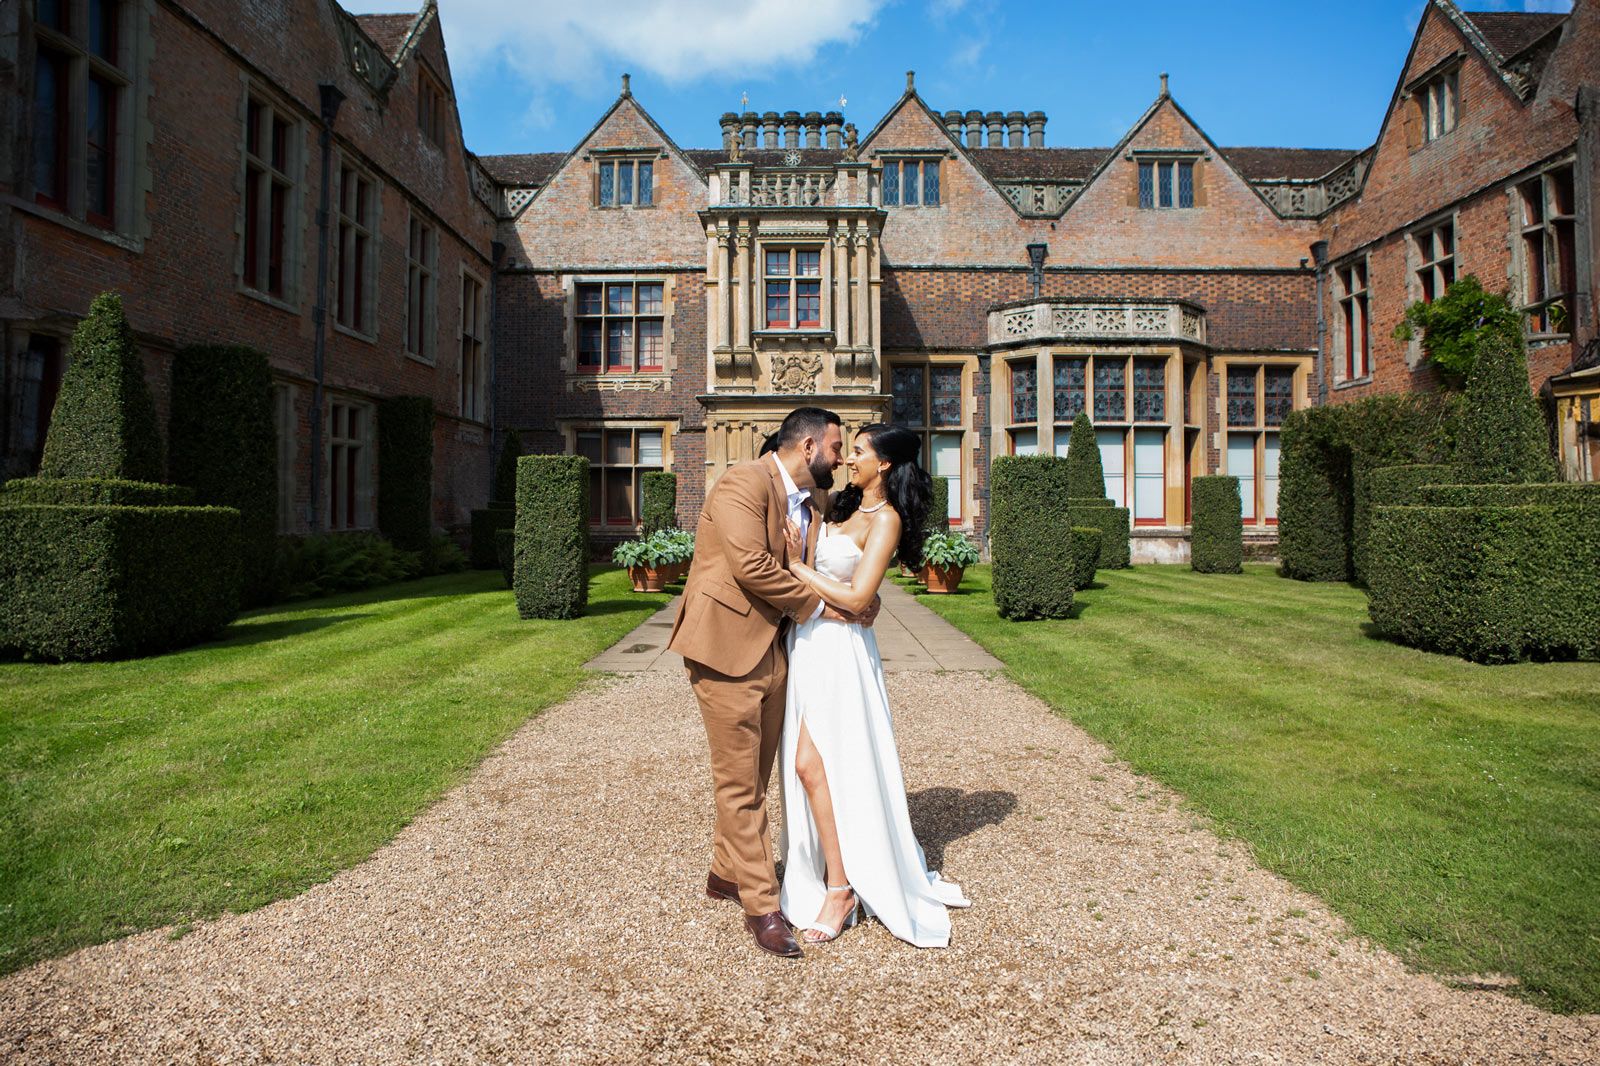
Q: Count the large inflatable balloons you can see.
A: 0